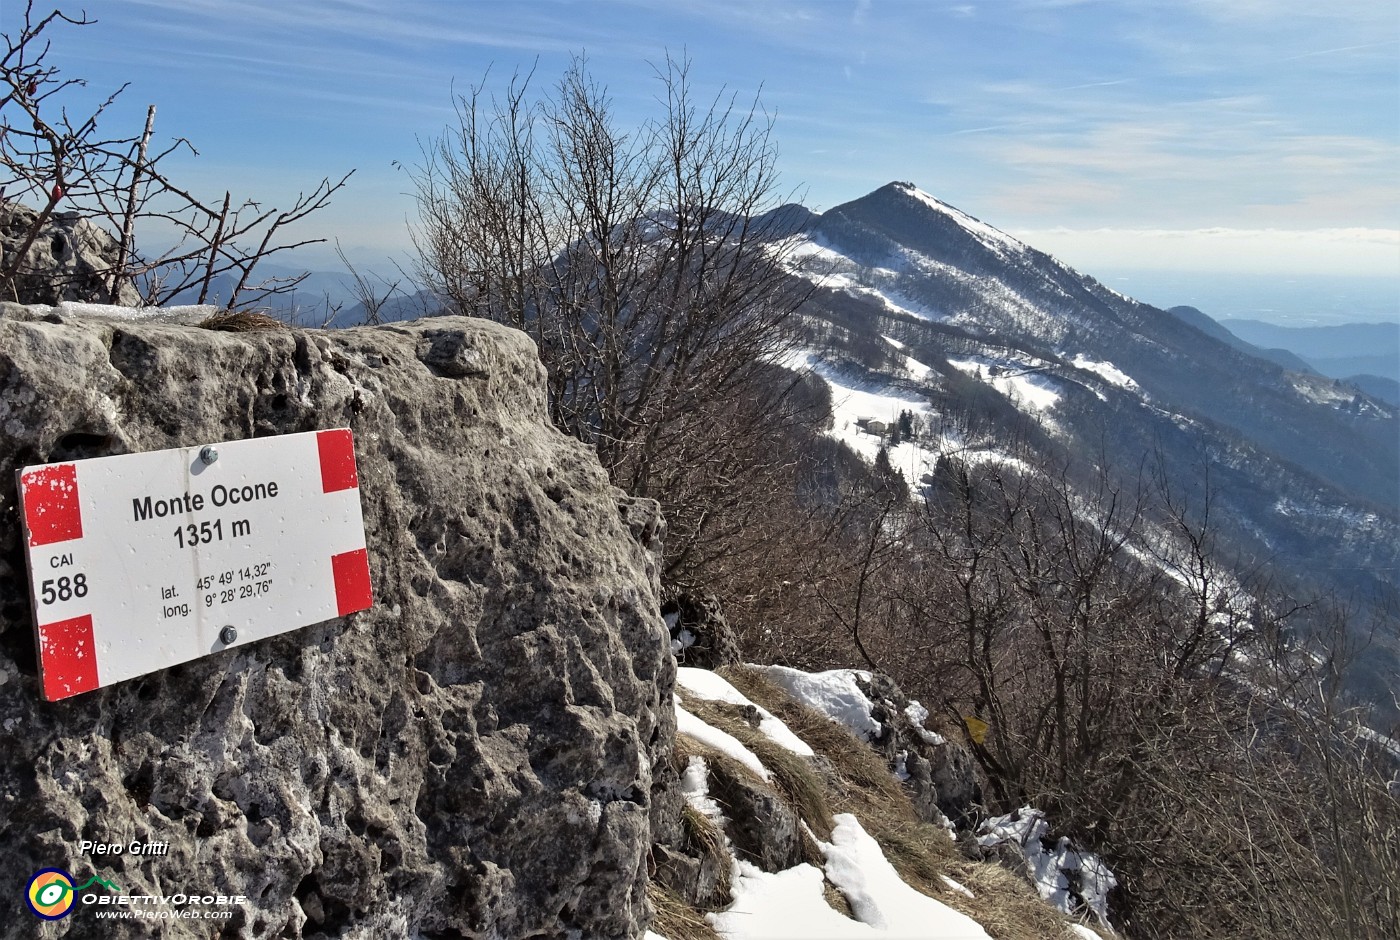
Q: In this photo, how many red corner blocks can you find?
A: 4